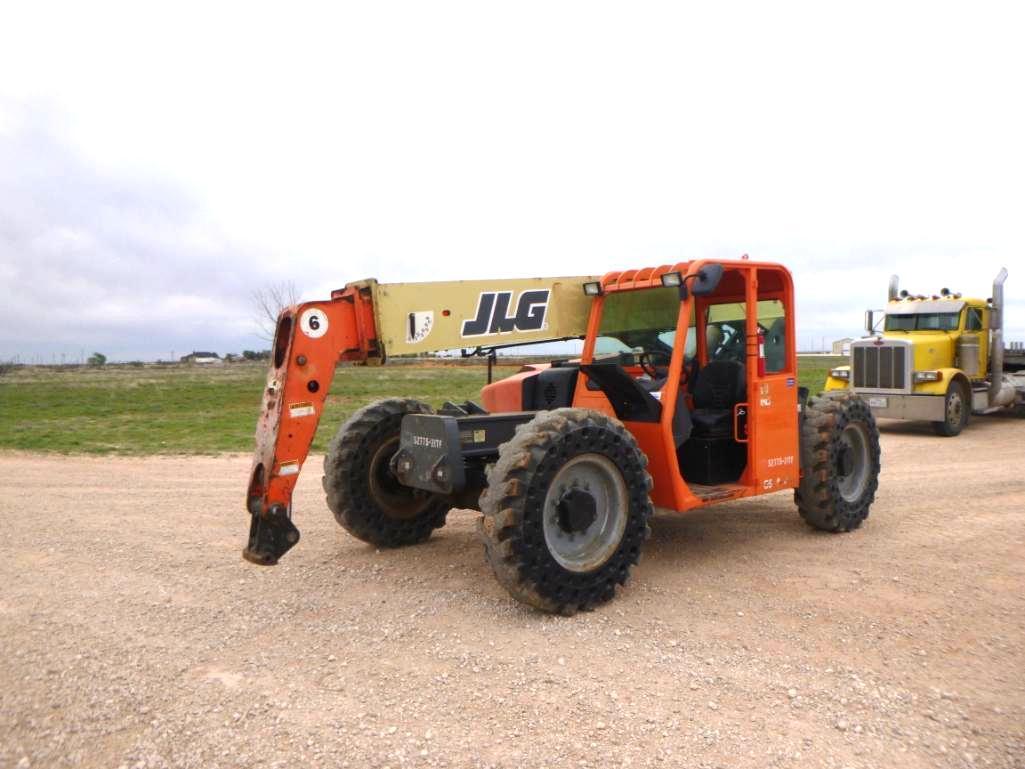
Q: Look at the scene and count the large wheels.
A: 3